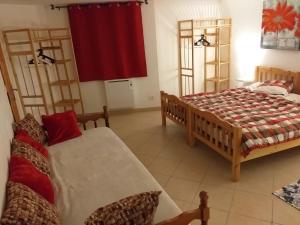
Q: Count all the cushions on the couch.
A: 7